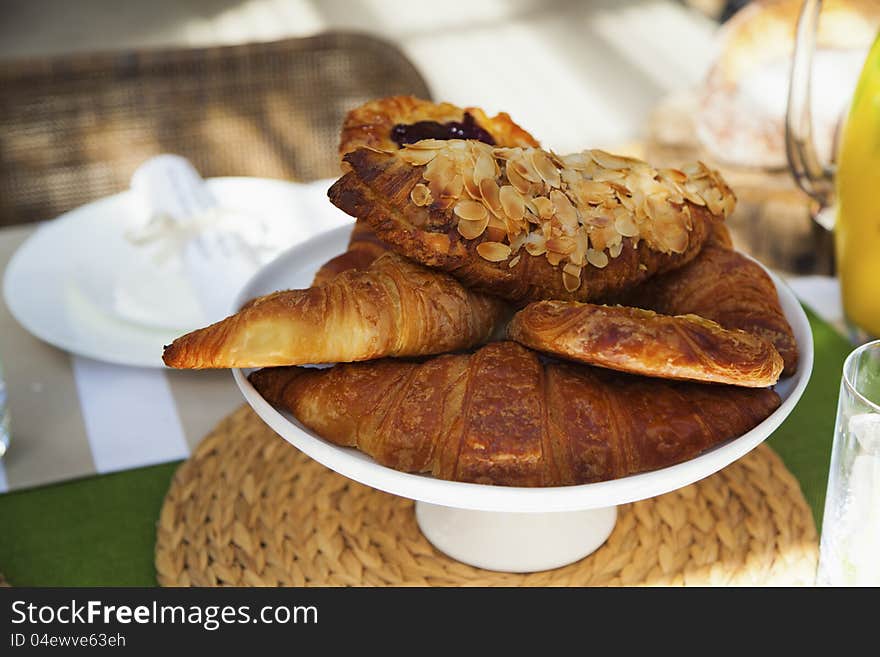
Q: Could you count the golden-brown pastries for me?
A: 7